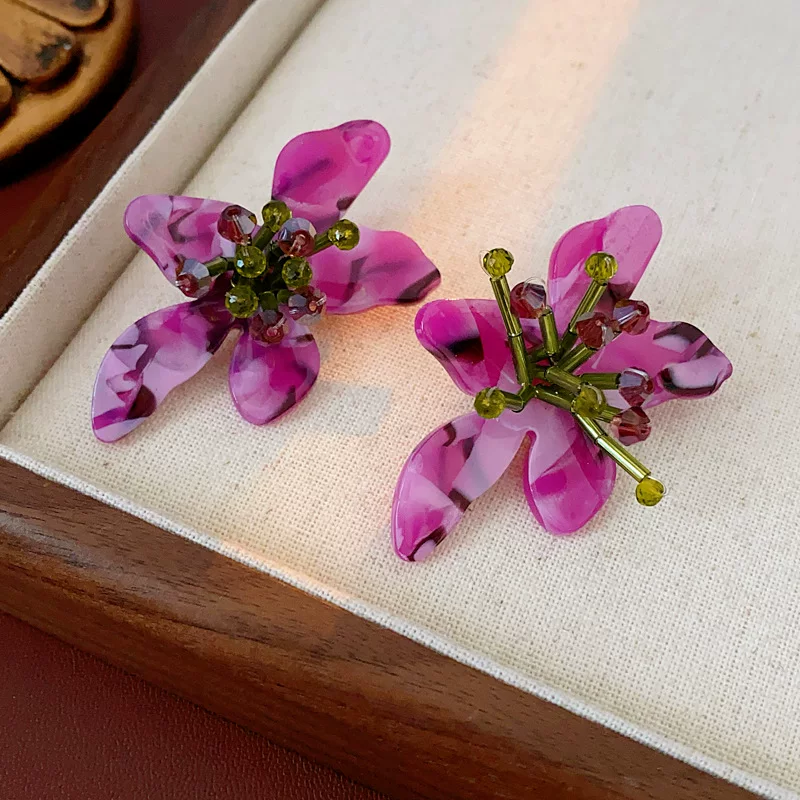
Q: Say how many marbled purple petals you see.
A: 10